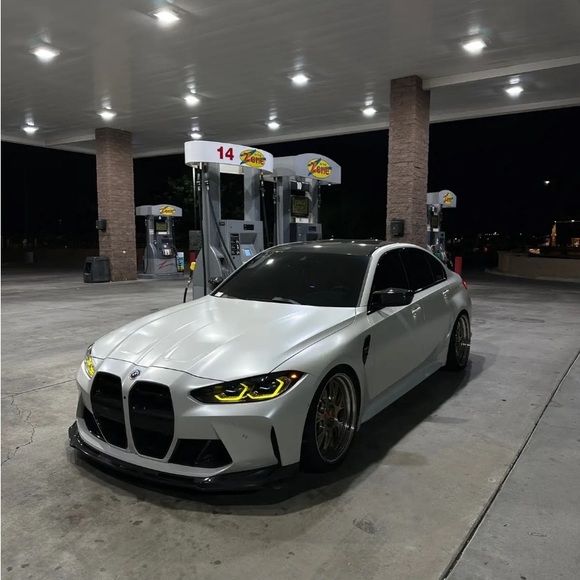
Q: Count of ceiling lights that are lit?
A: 11